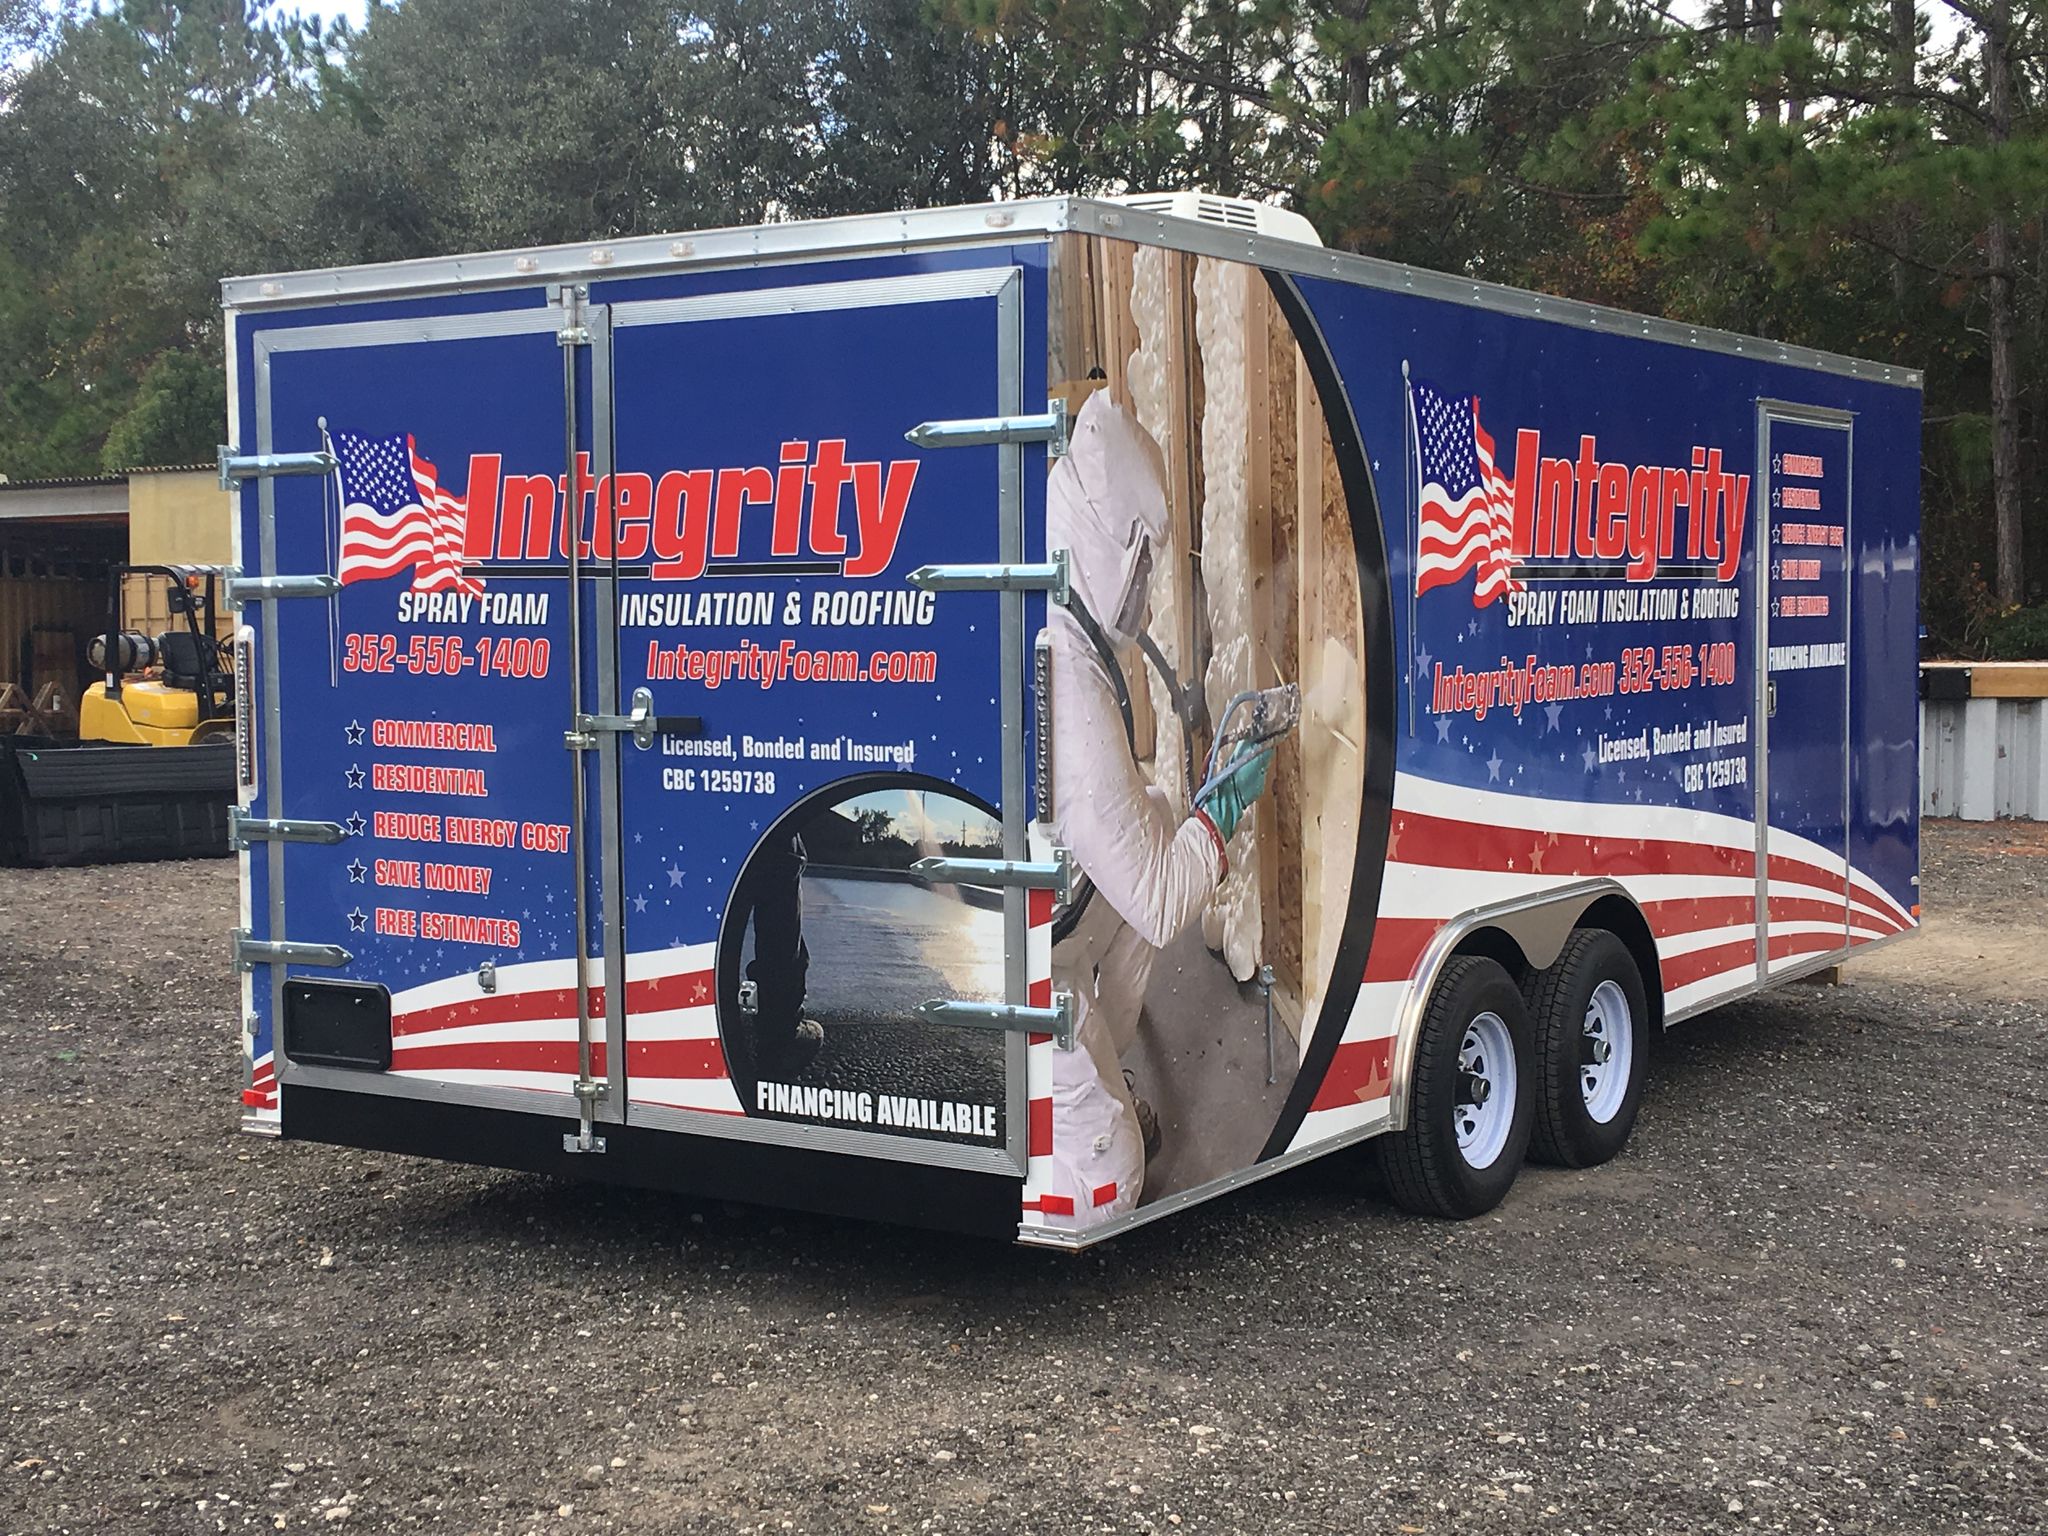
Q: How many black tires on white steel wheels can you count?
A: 2